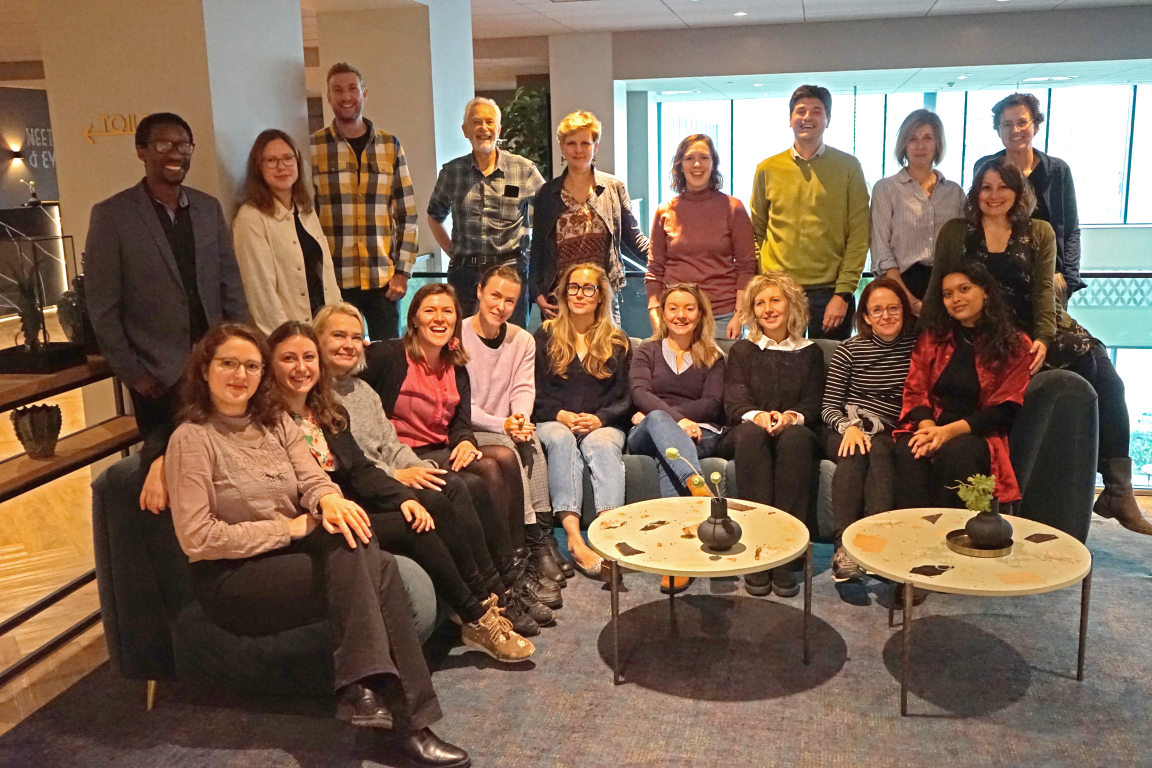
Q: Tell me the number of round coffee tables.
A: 2